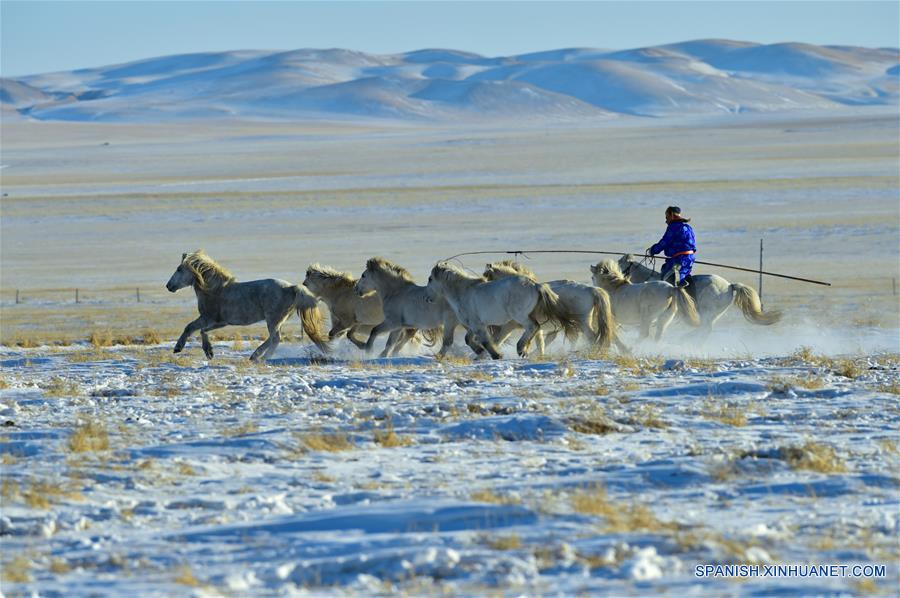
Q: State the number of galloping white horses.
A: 7